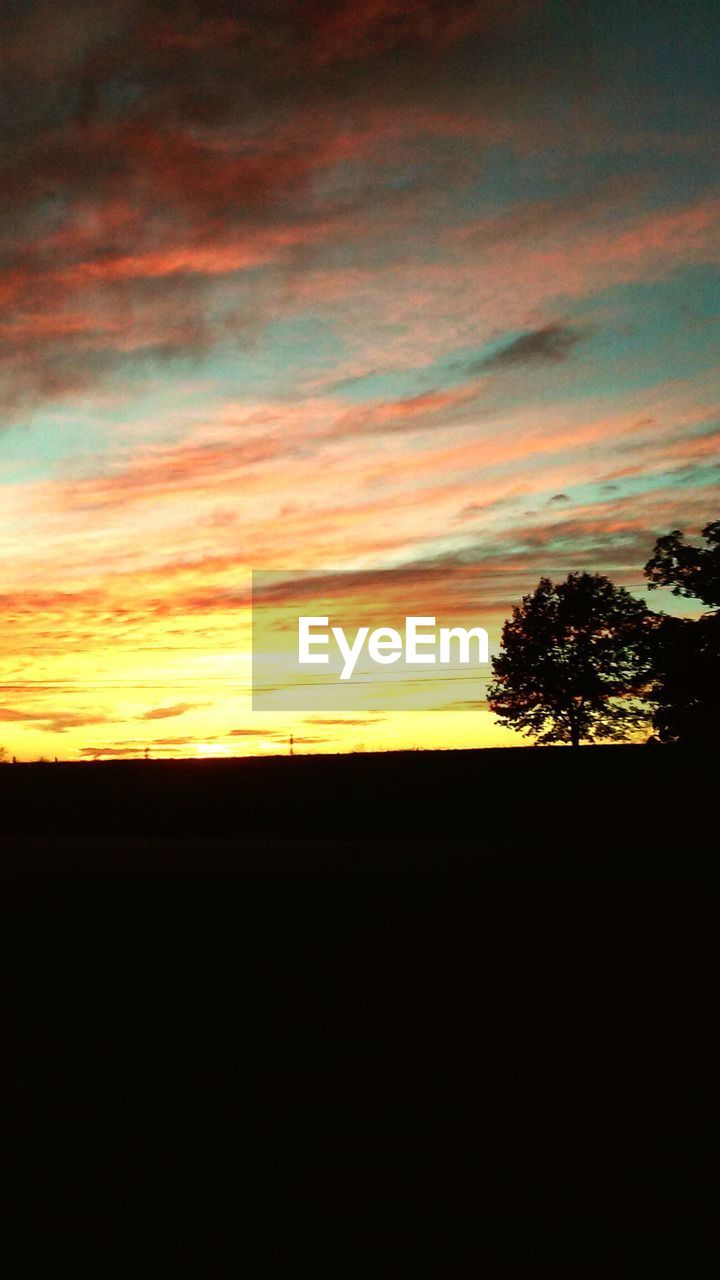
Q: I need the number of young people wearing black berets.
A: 0